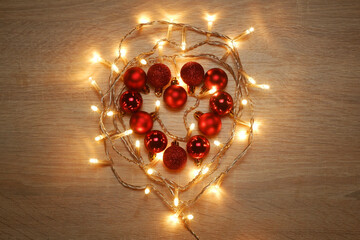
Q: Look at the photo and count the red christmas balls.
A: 12